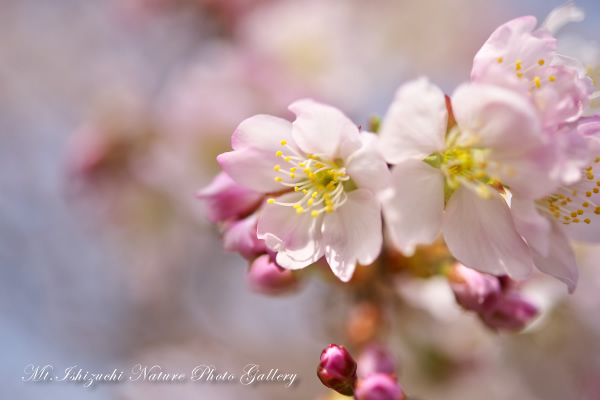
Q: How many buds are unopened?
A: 8